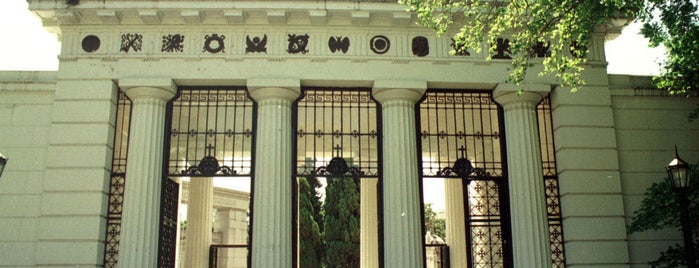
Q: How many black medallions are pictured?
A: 13